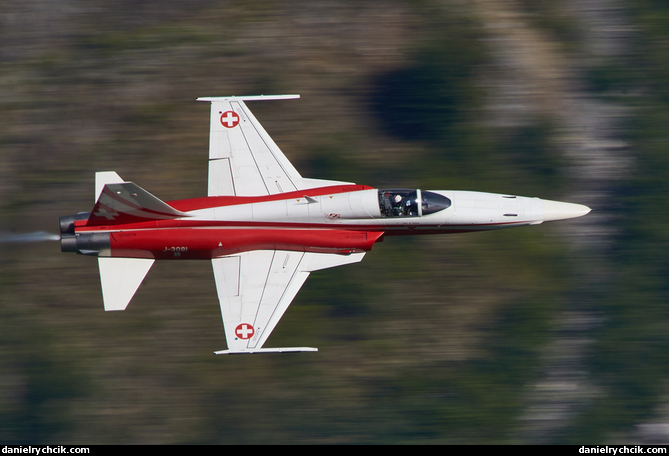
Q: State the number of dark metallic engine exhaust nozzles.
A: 2